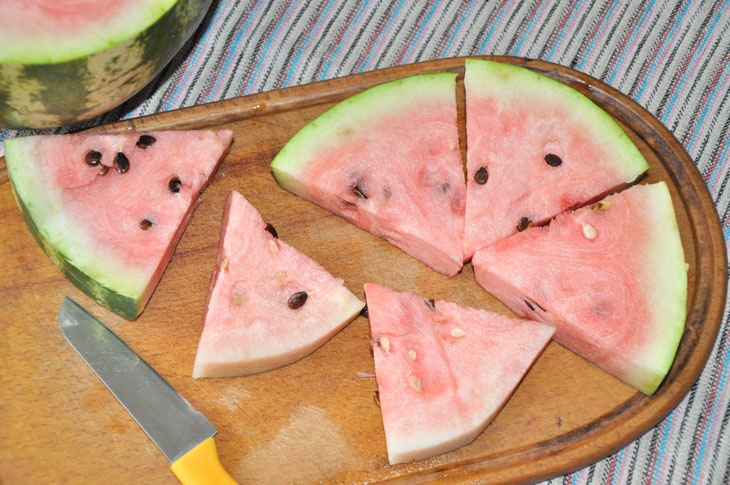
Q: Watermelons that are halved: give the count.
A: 1